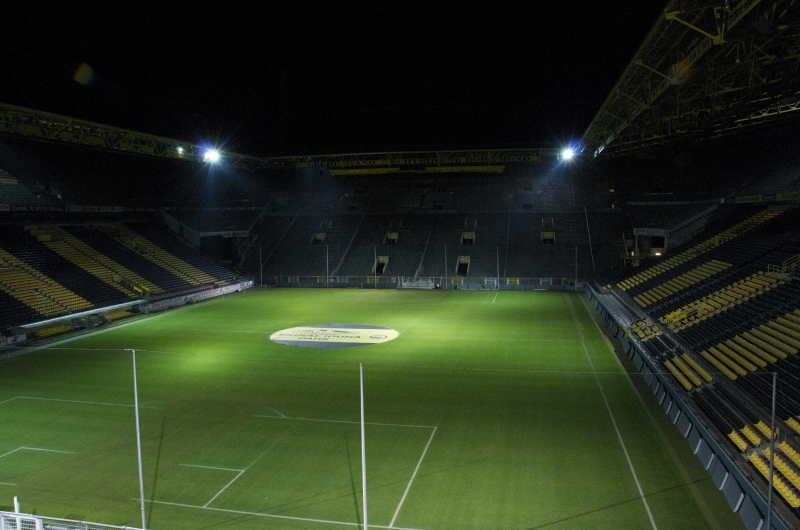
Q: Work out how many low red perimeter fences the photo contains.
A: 0